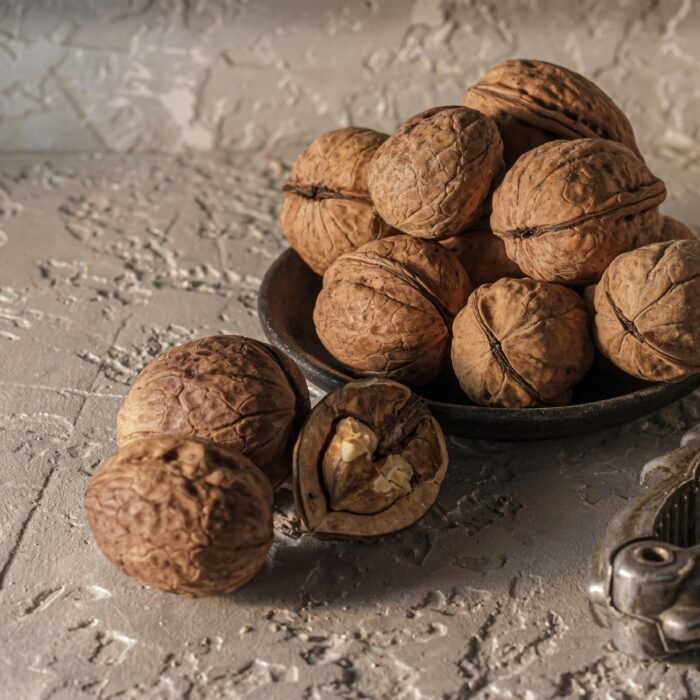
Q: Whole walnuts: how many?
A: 11